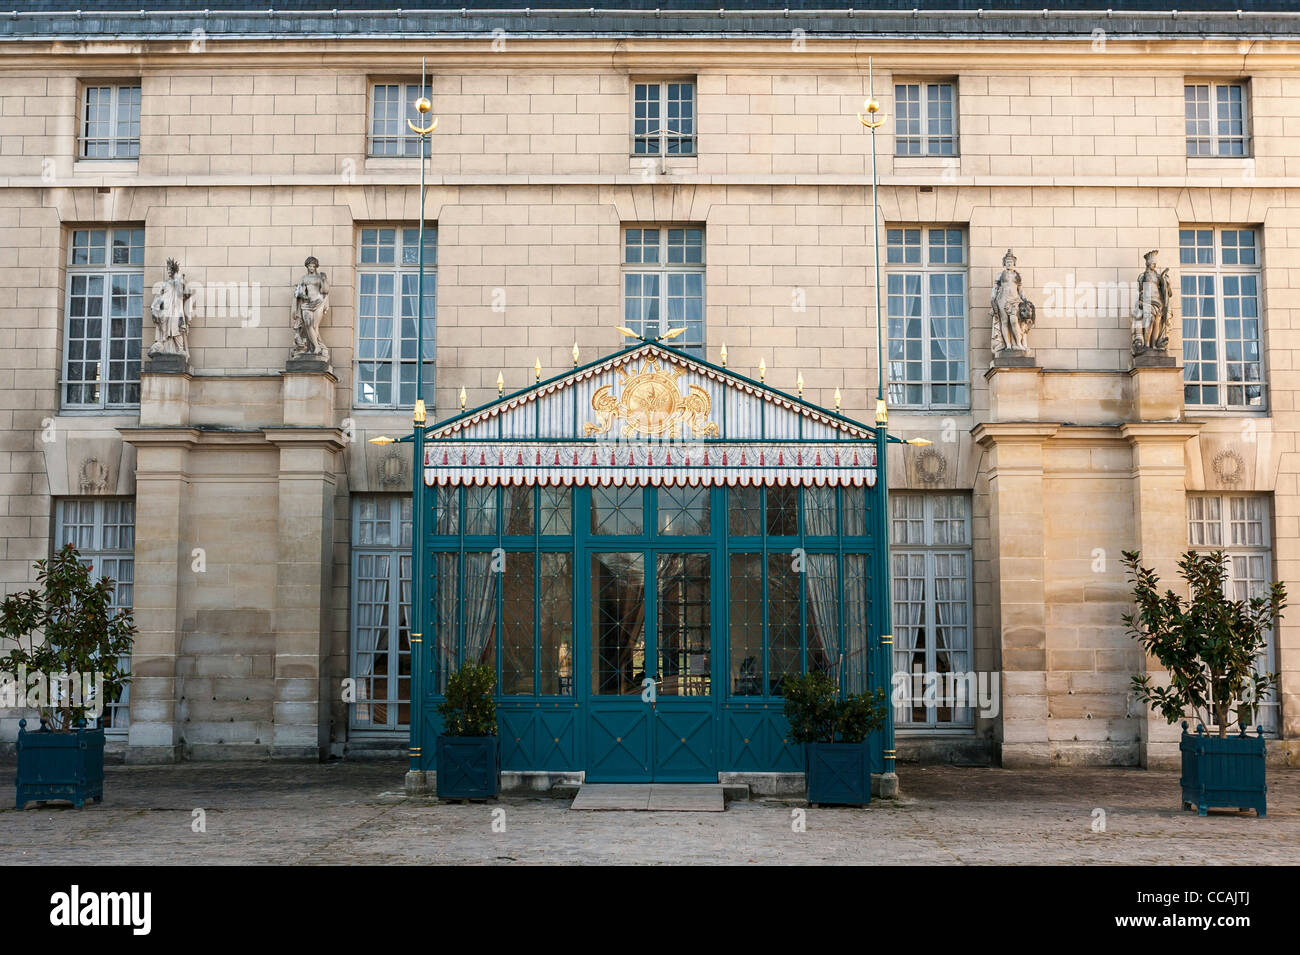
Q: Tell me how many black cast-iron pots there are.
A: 0